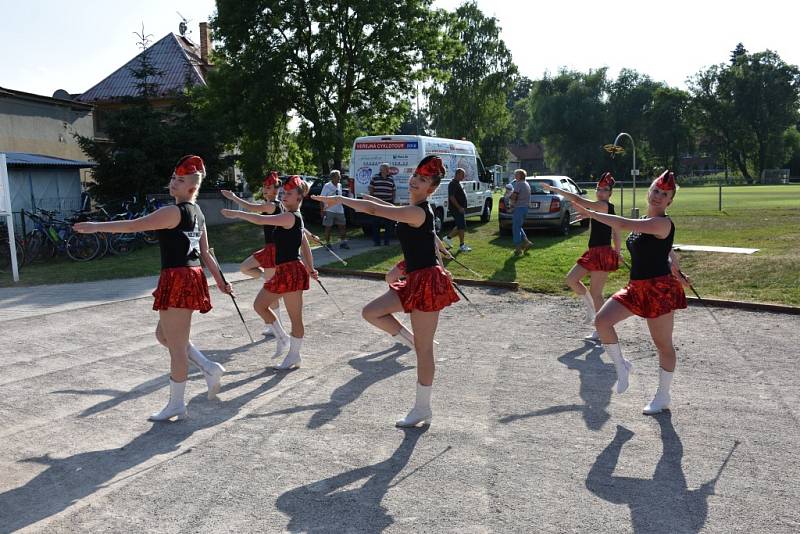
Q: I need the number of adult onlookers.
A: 4